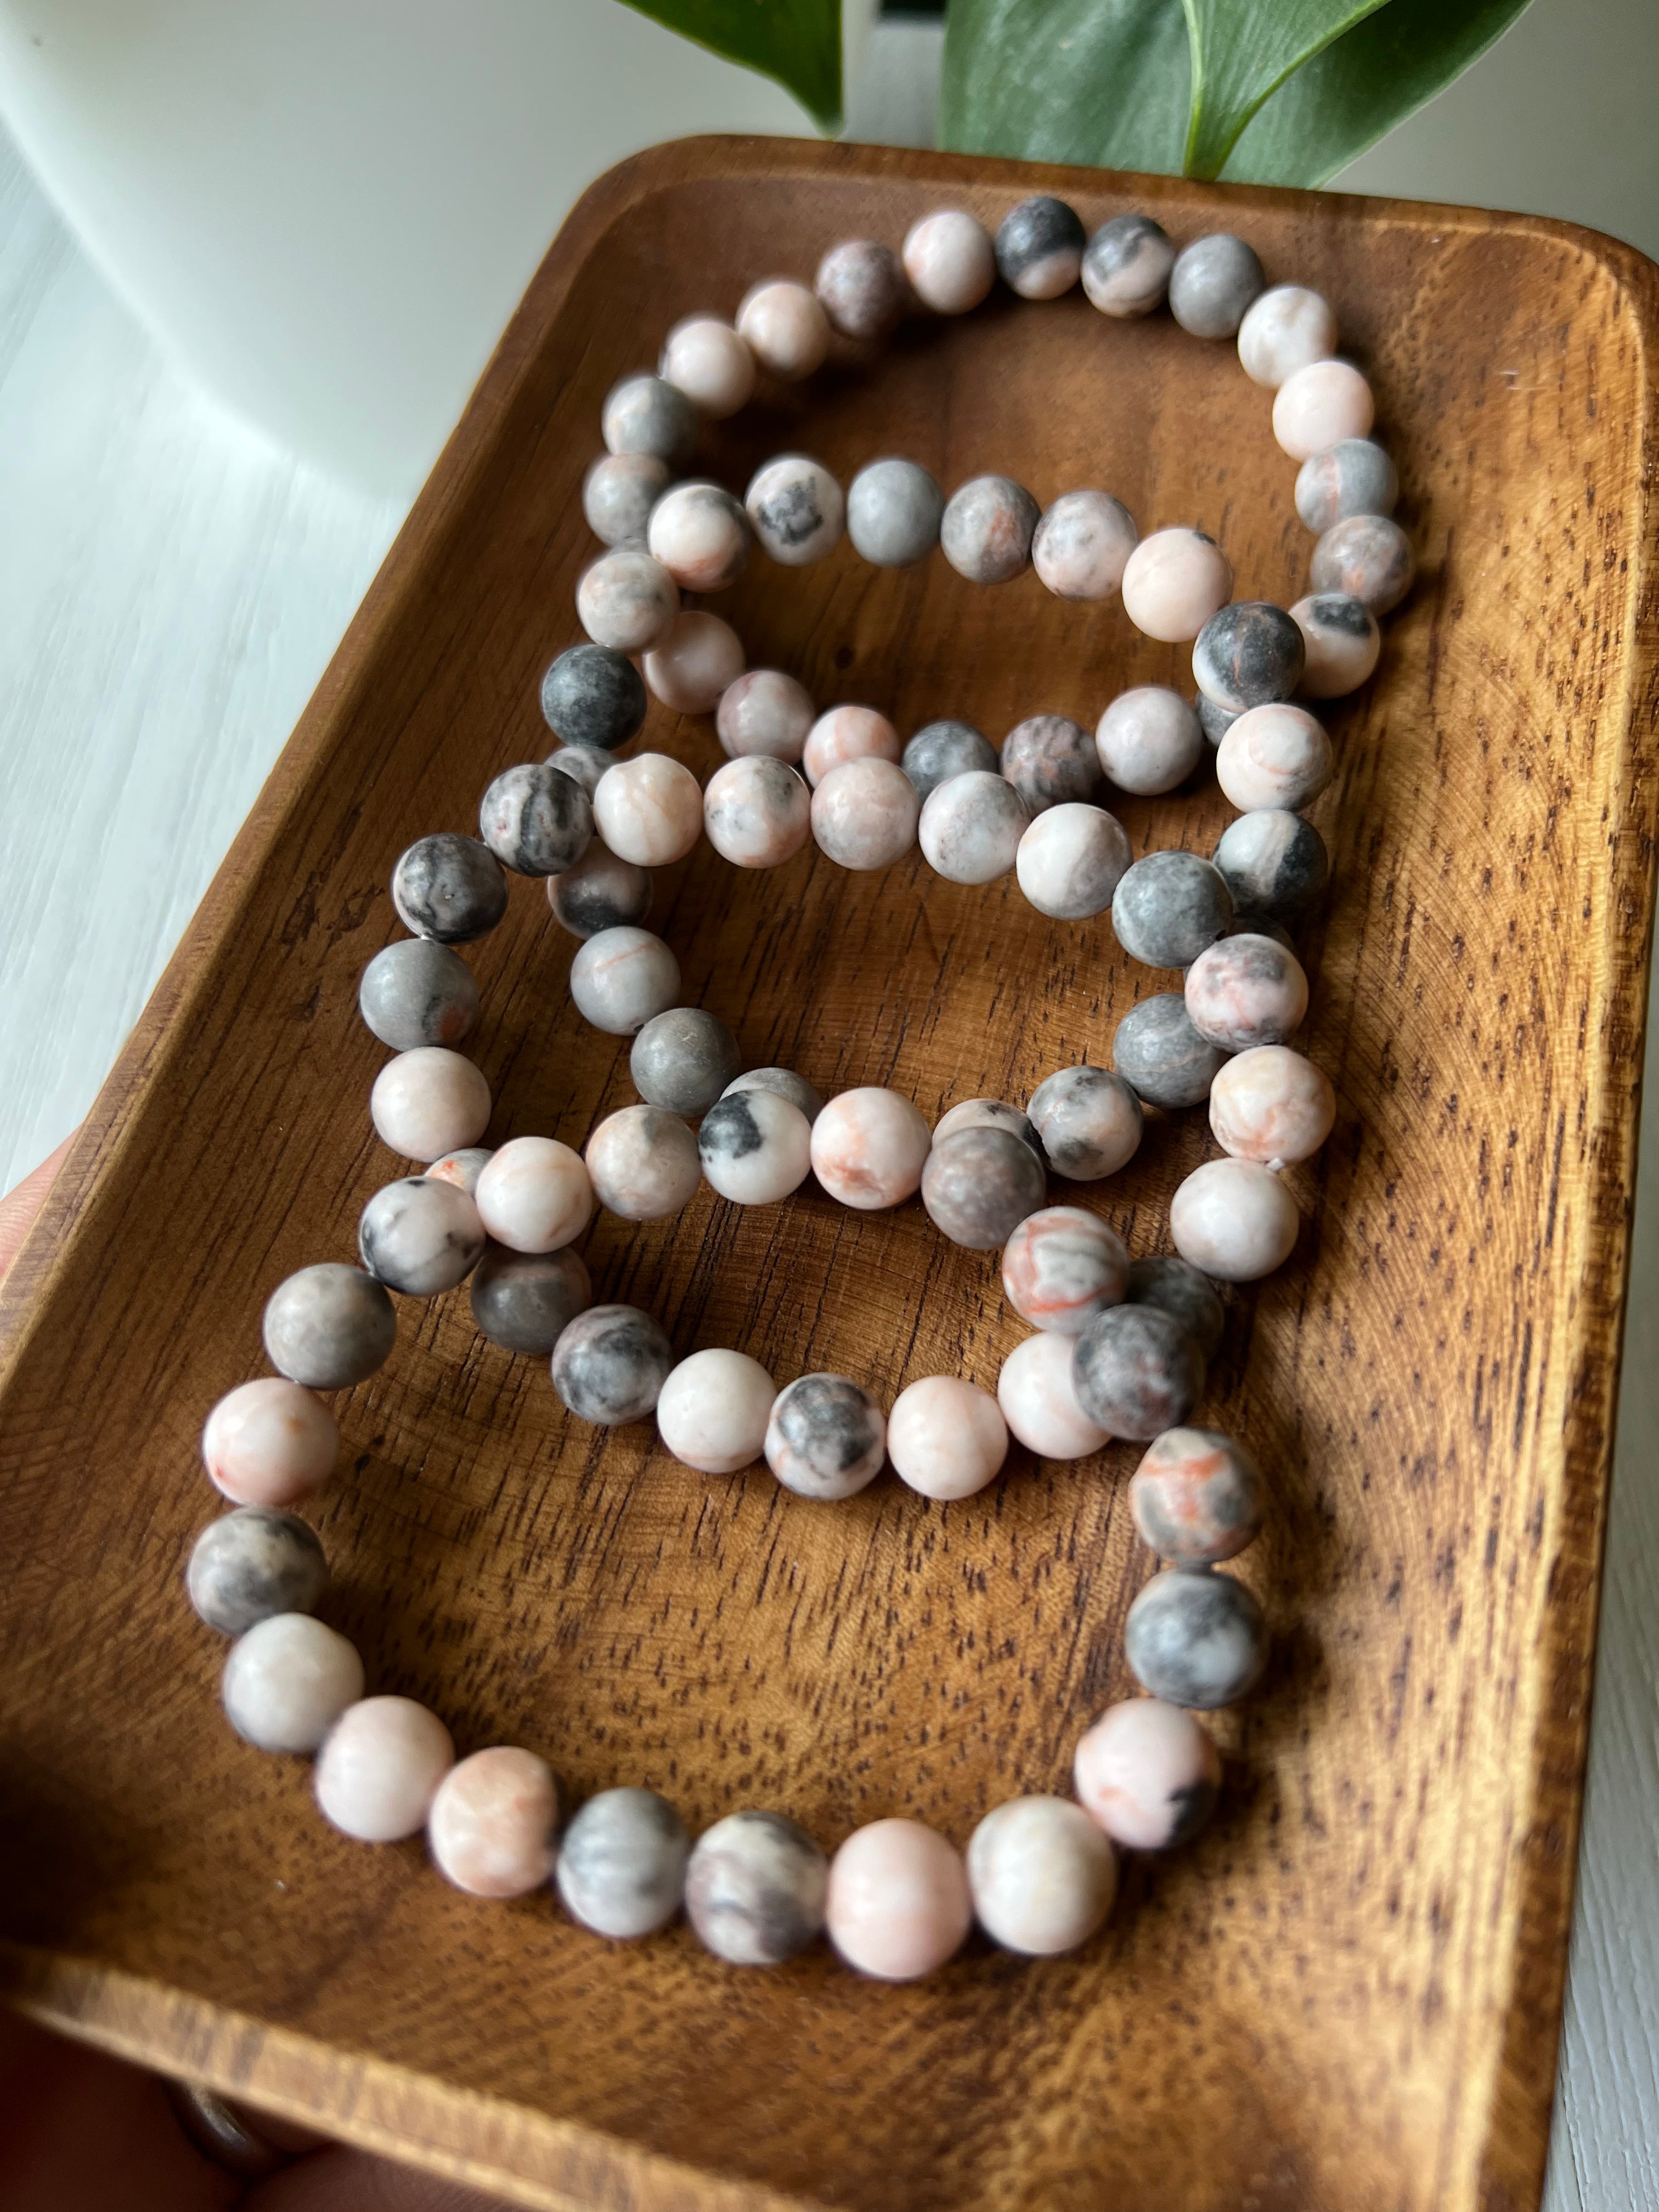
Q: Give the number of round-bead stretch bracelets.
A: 4